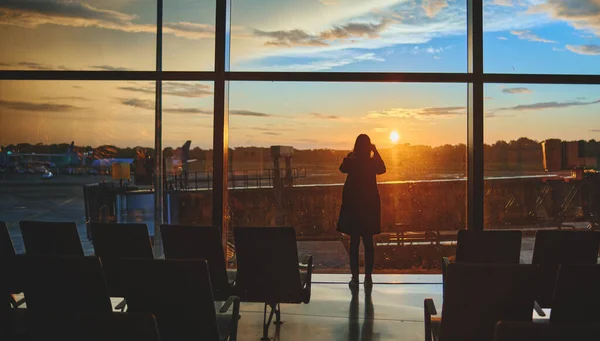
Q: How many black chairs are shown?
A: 13